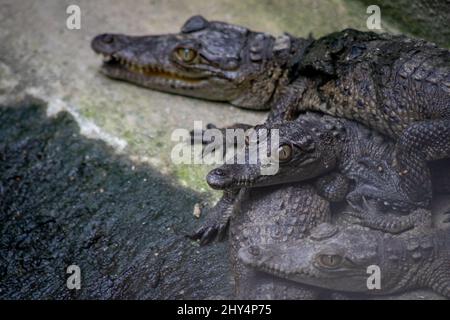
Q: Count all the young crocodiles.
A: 3